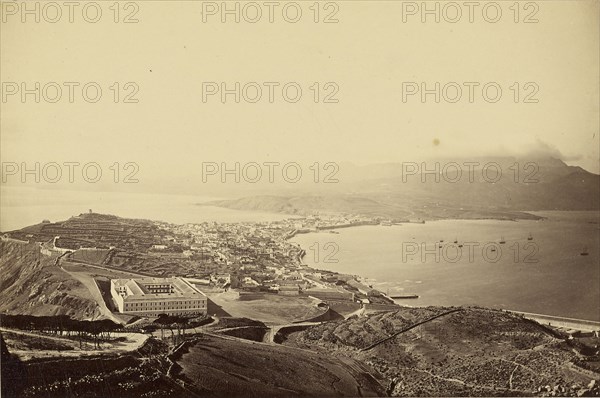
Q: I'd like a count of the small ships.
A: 8